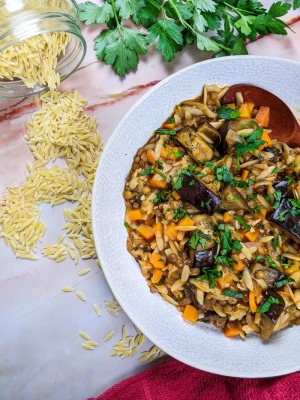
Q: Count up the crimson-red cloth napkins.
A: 1